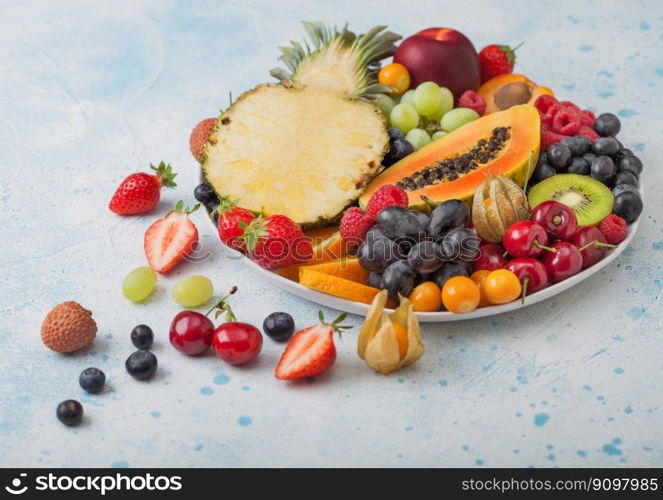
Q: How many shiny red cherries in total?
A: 8